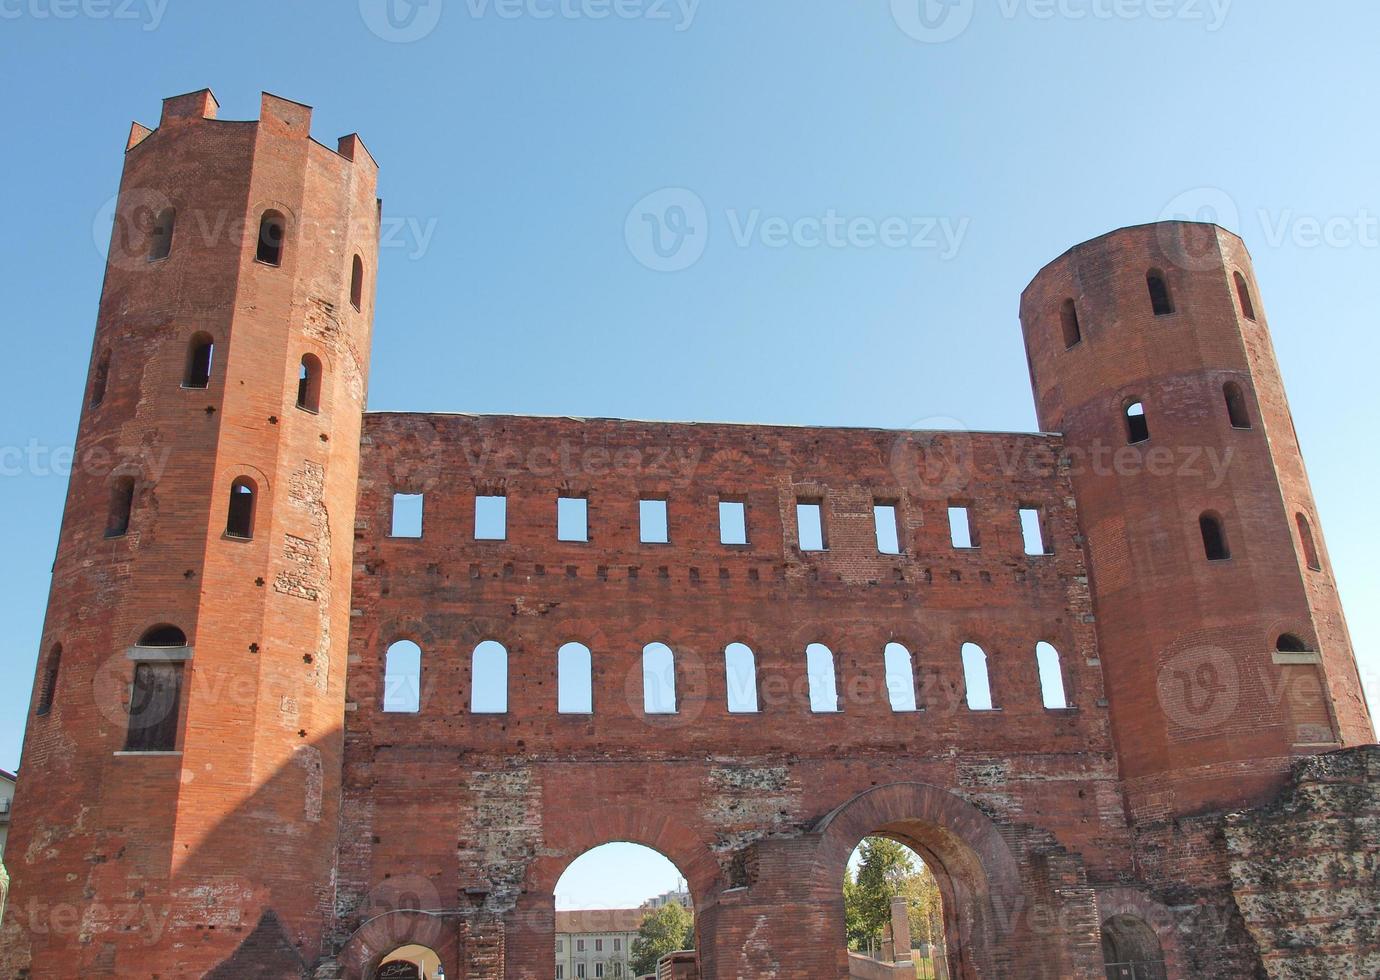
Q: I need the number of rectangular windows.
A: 9